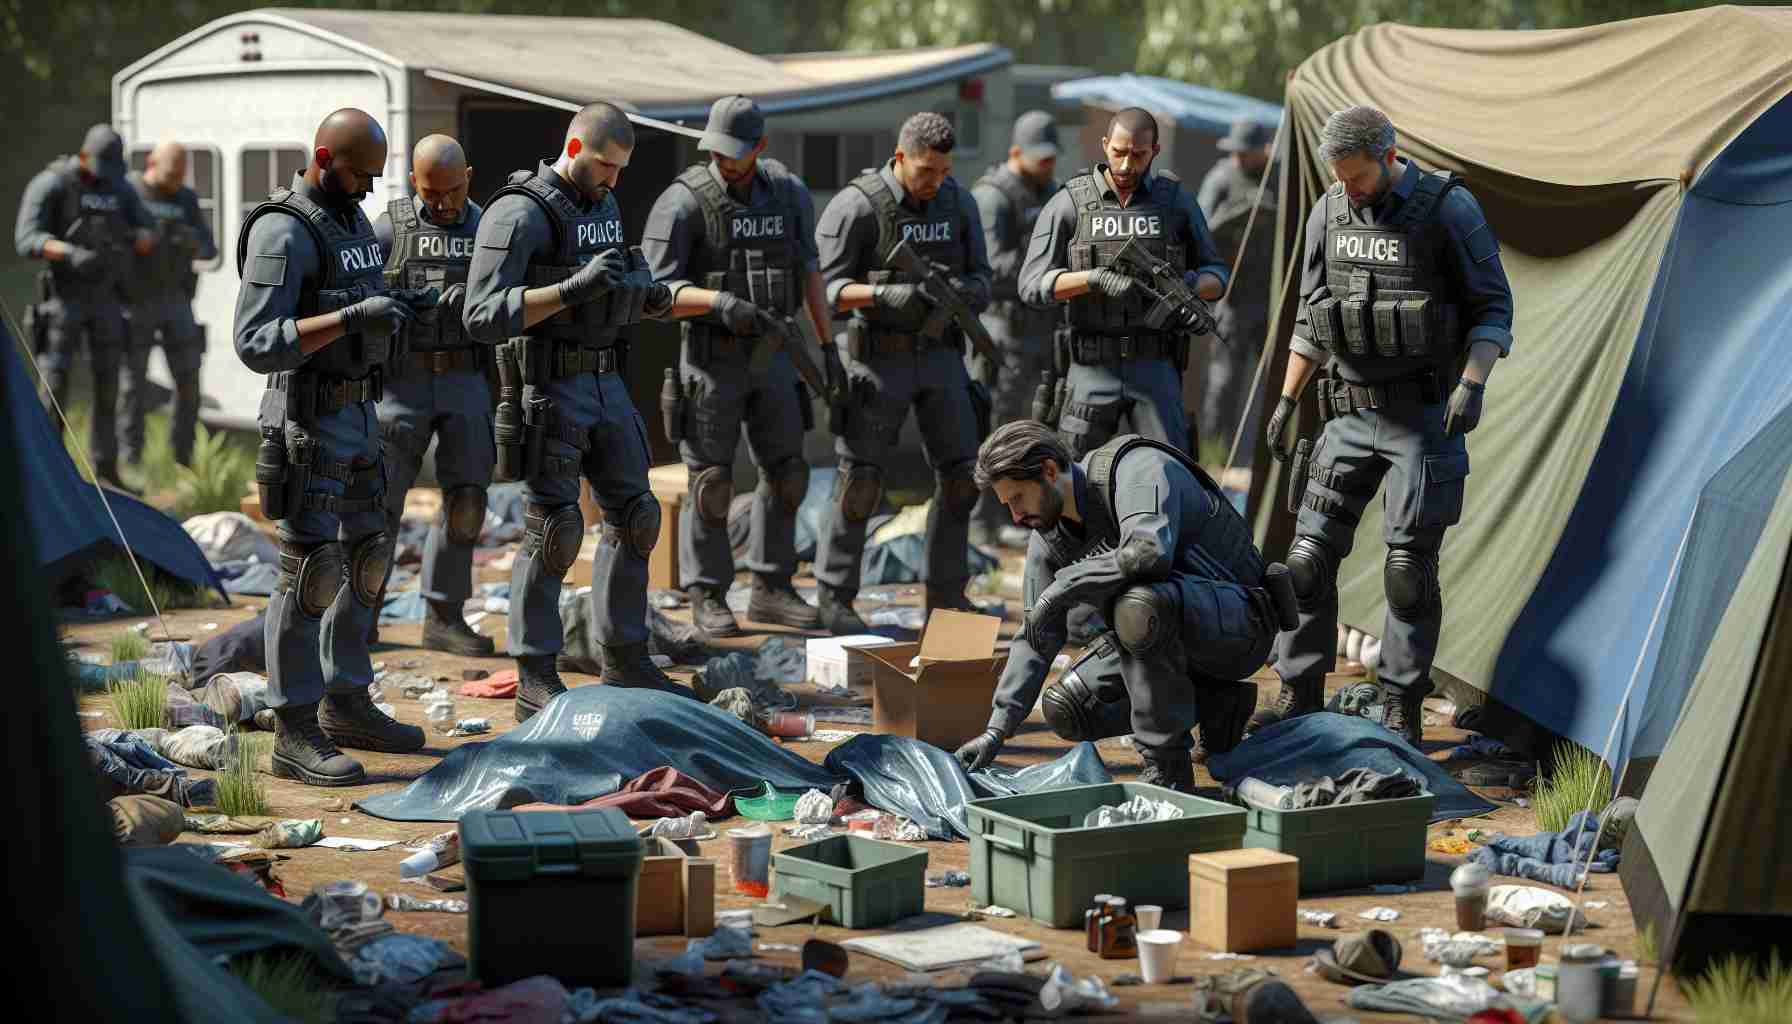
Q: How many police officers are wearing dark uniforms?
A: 12